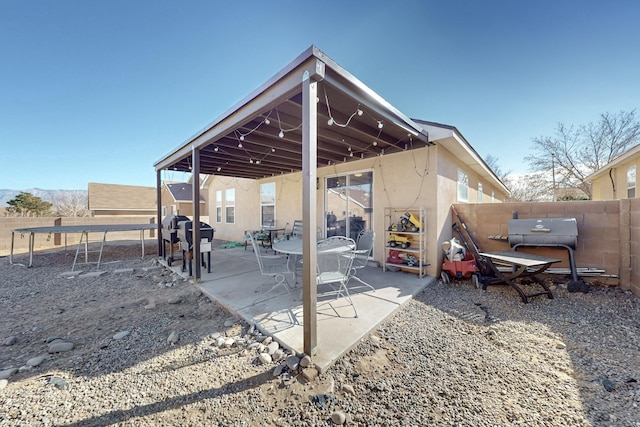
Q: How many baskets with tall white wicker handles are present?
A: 0